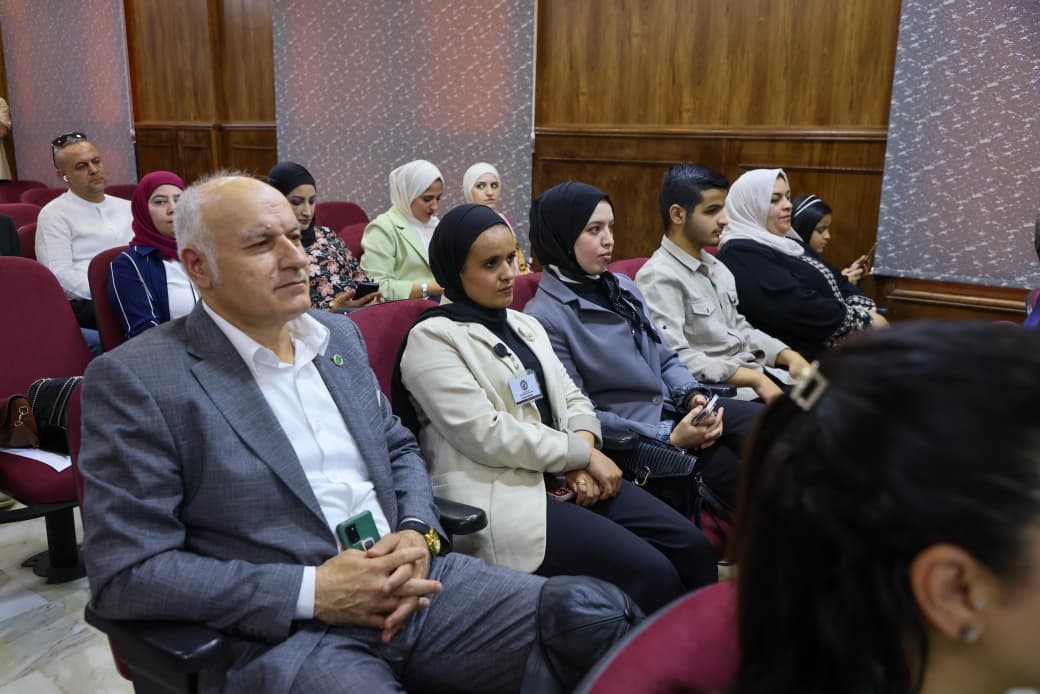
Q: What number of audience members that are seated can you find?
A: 12